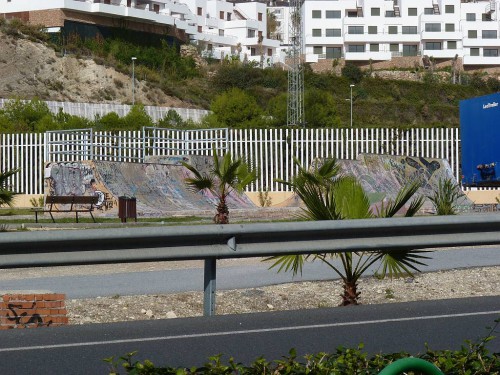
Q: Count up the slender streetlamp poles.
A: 2